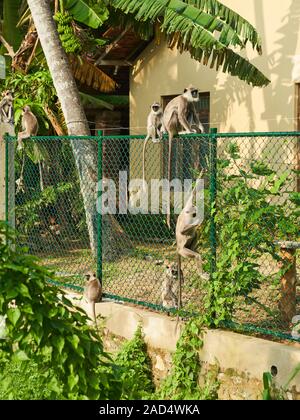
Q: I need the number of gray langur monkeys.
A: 7